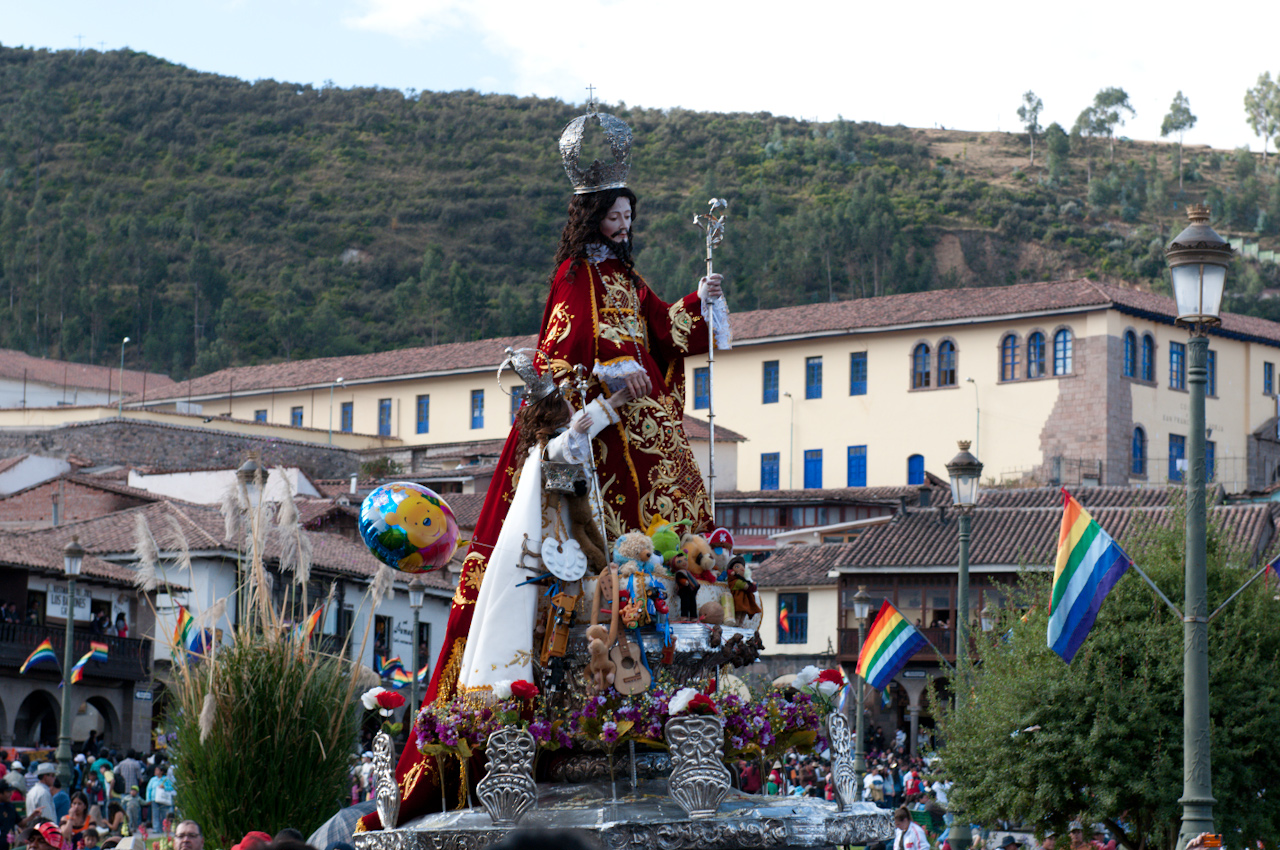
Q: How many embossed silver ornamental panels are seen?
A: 4